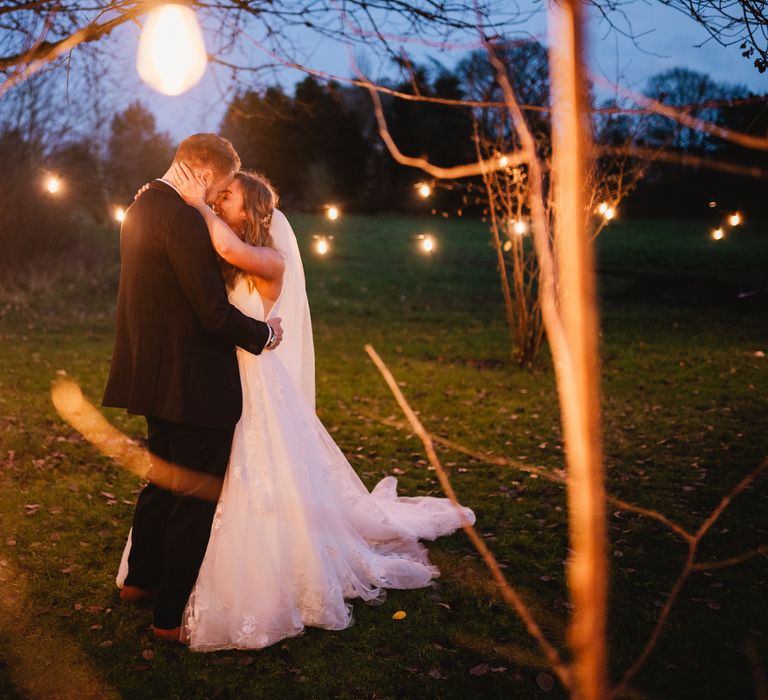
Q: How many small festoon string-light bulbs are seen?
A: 12